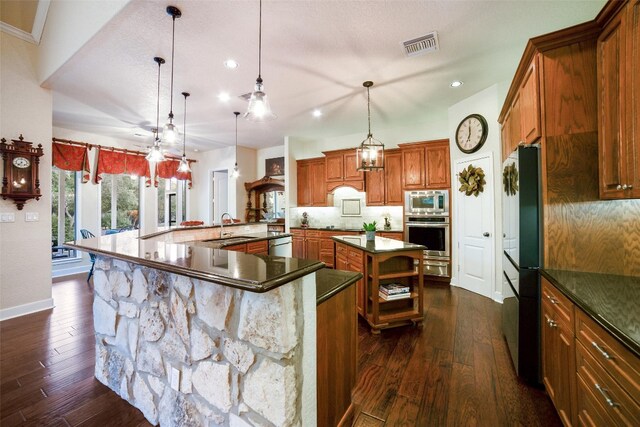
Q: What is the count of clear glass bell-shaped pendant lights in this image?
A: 5